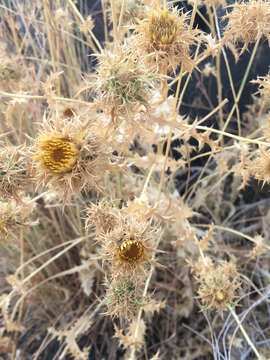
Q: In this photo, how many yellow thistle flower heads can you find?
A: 3